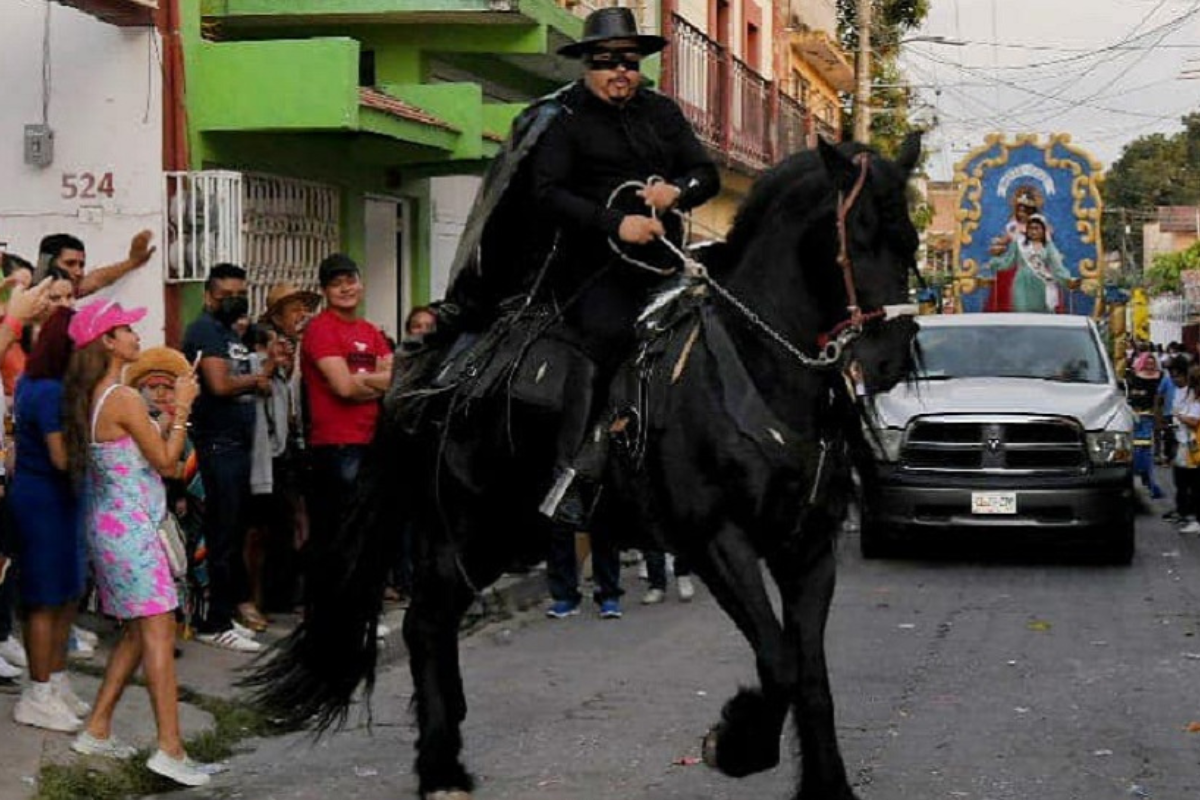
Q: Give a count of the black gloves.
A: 0